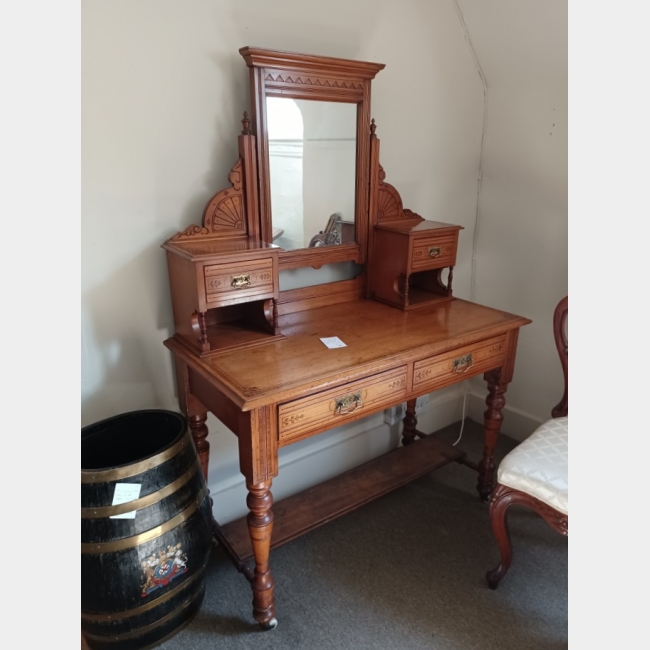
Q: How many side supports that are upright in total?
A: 2